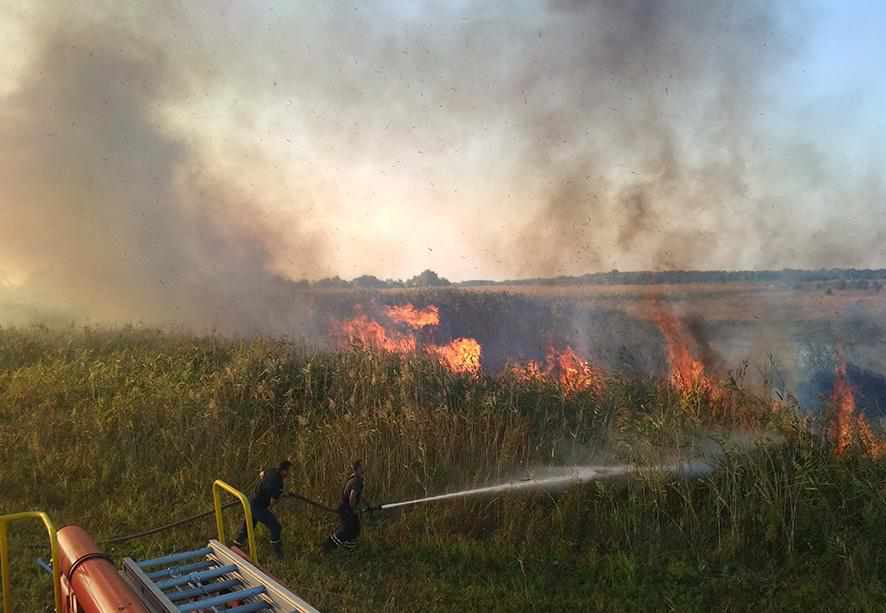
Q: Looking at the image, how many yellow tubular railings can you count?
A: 2